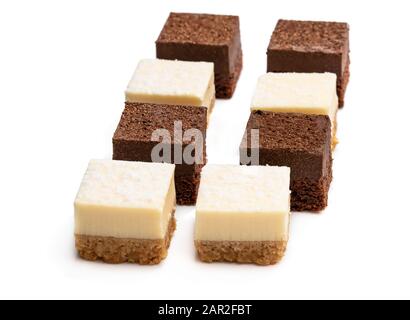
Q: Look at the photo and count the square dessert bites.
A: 8